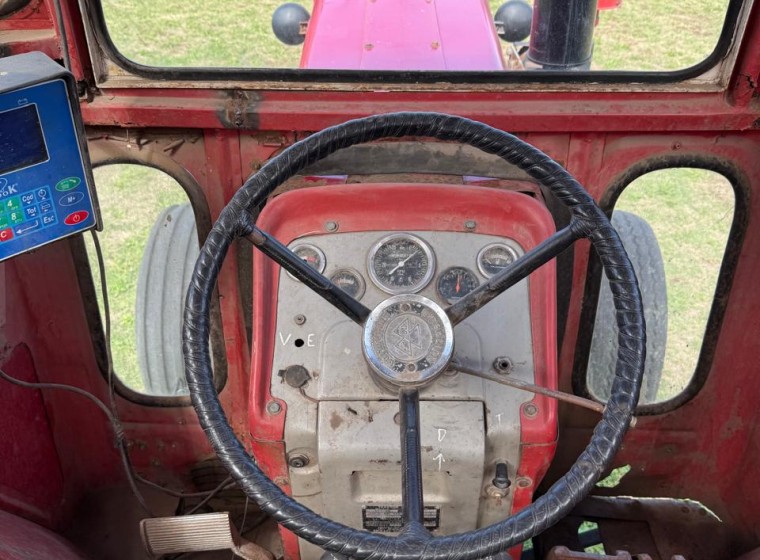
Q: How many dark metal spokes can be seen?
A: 3